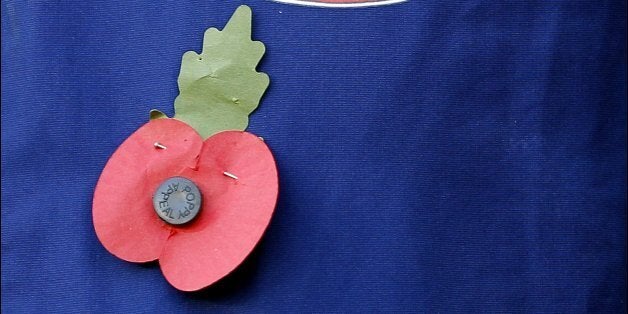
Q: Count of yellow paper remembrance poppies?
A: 0